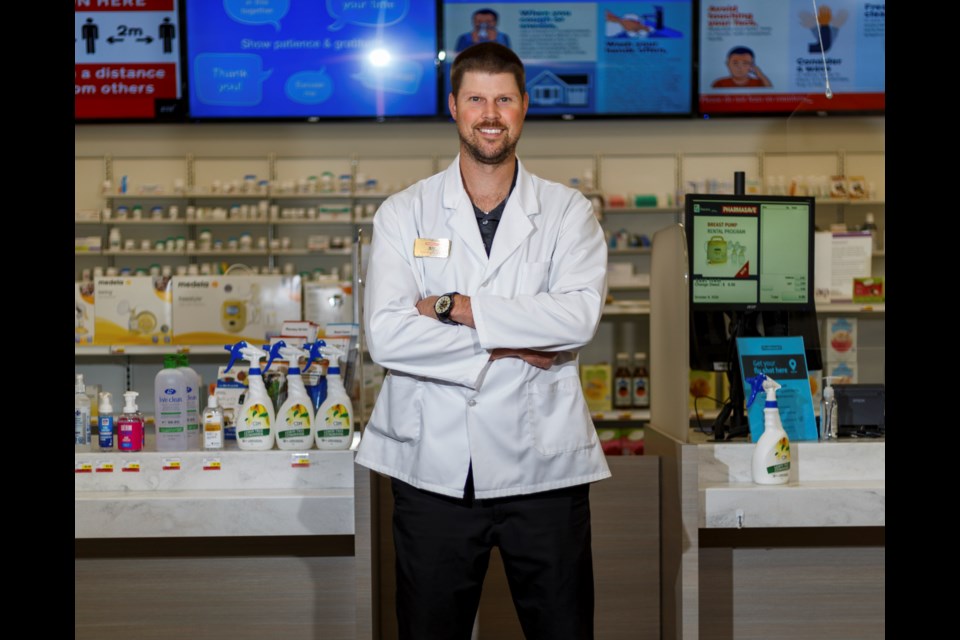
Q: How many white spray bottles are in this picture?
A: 4